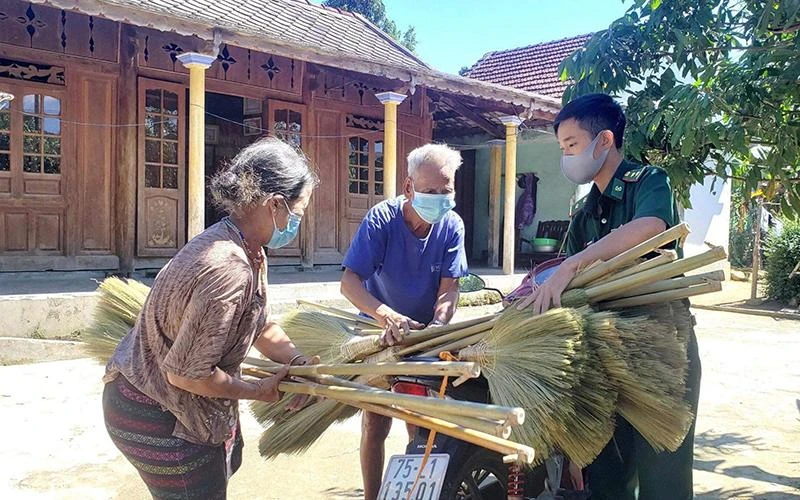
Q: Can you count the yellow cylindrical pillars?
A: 4